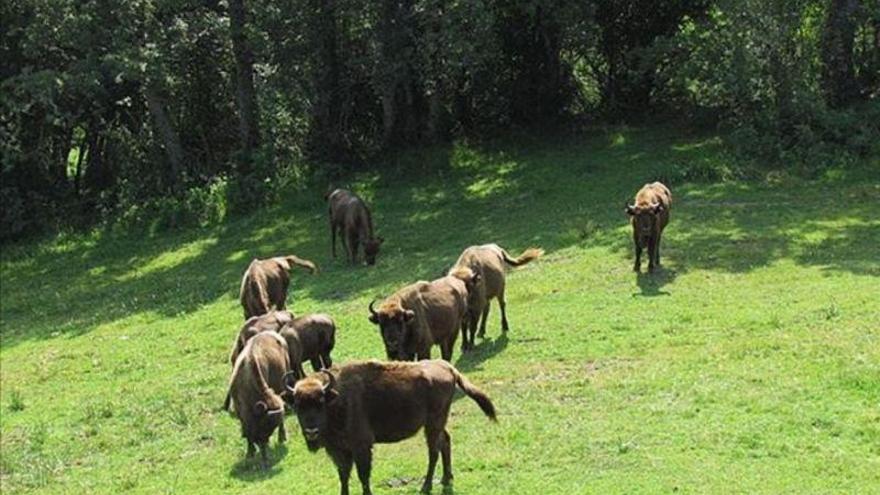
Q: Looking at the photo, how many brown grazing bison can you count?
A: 9